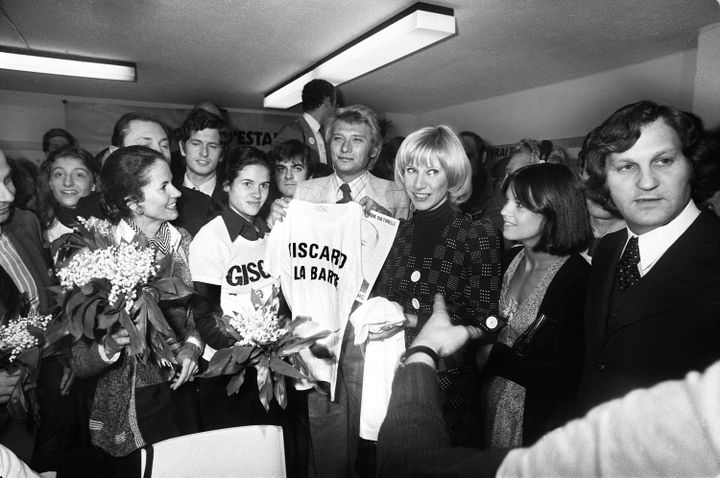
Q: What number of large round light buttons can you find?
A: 3